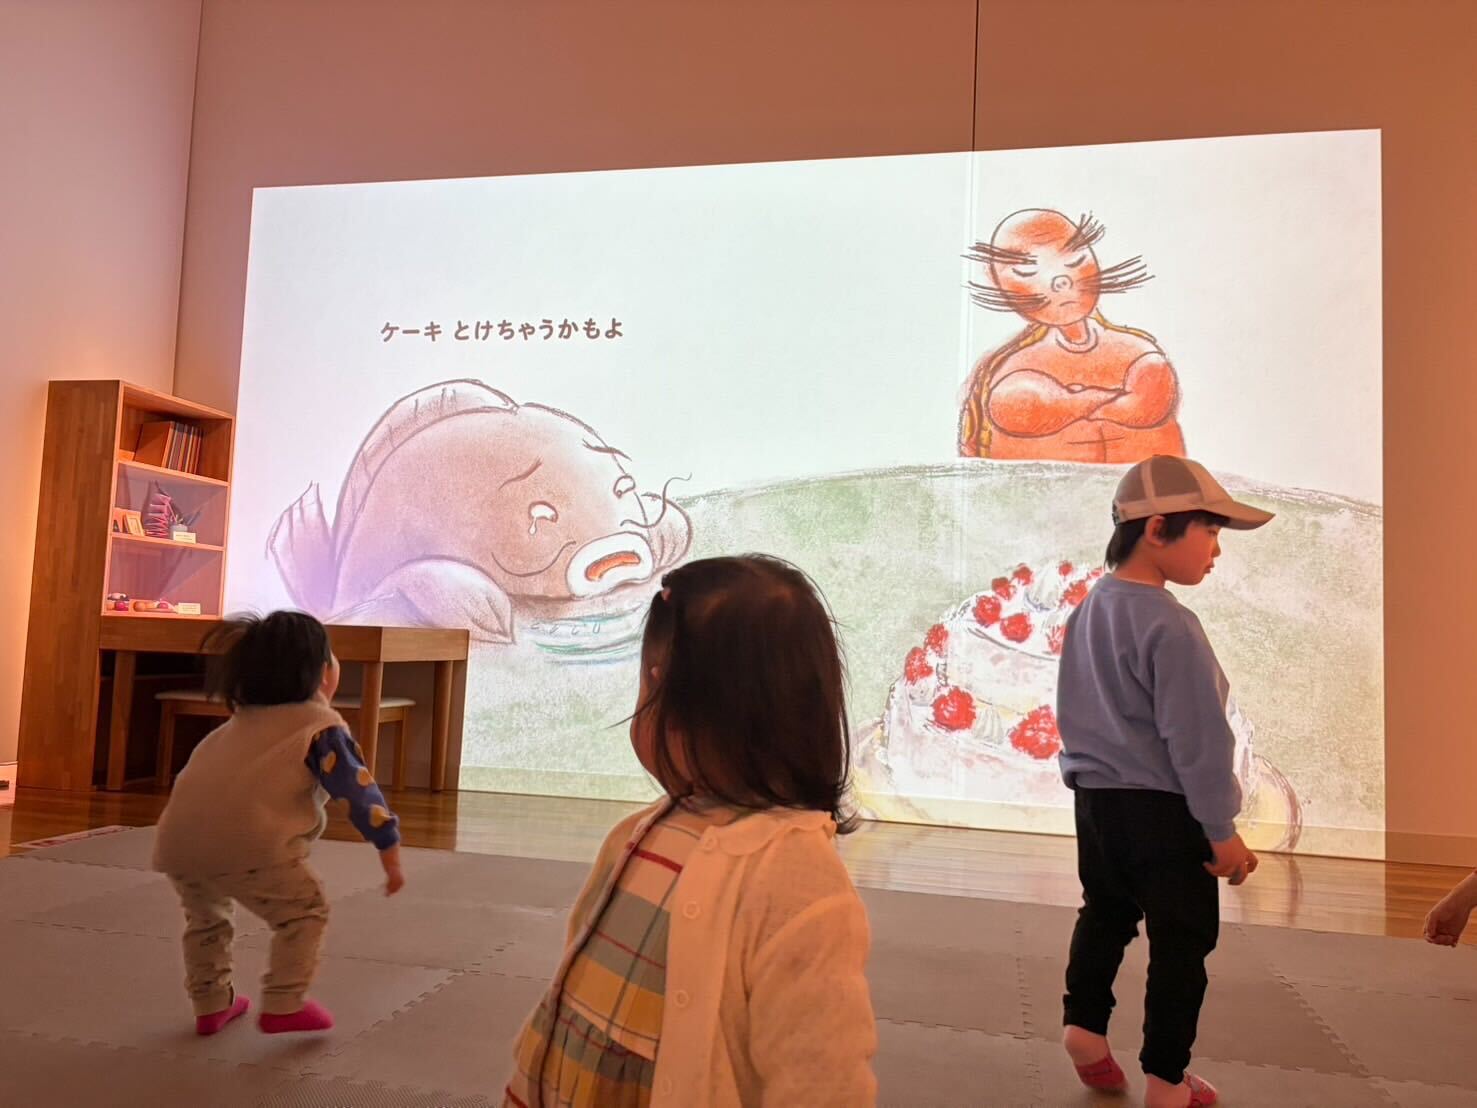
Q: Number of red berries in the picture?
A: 12